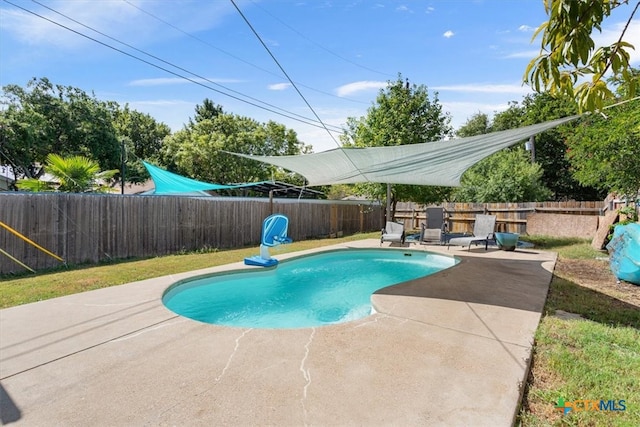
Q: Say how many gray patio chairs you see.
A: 3